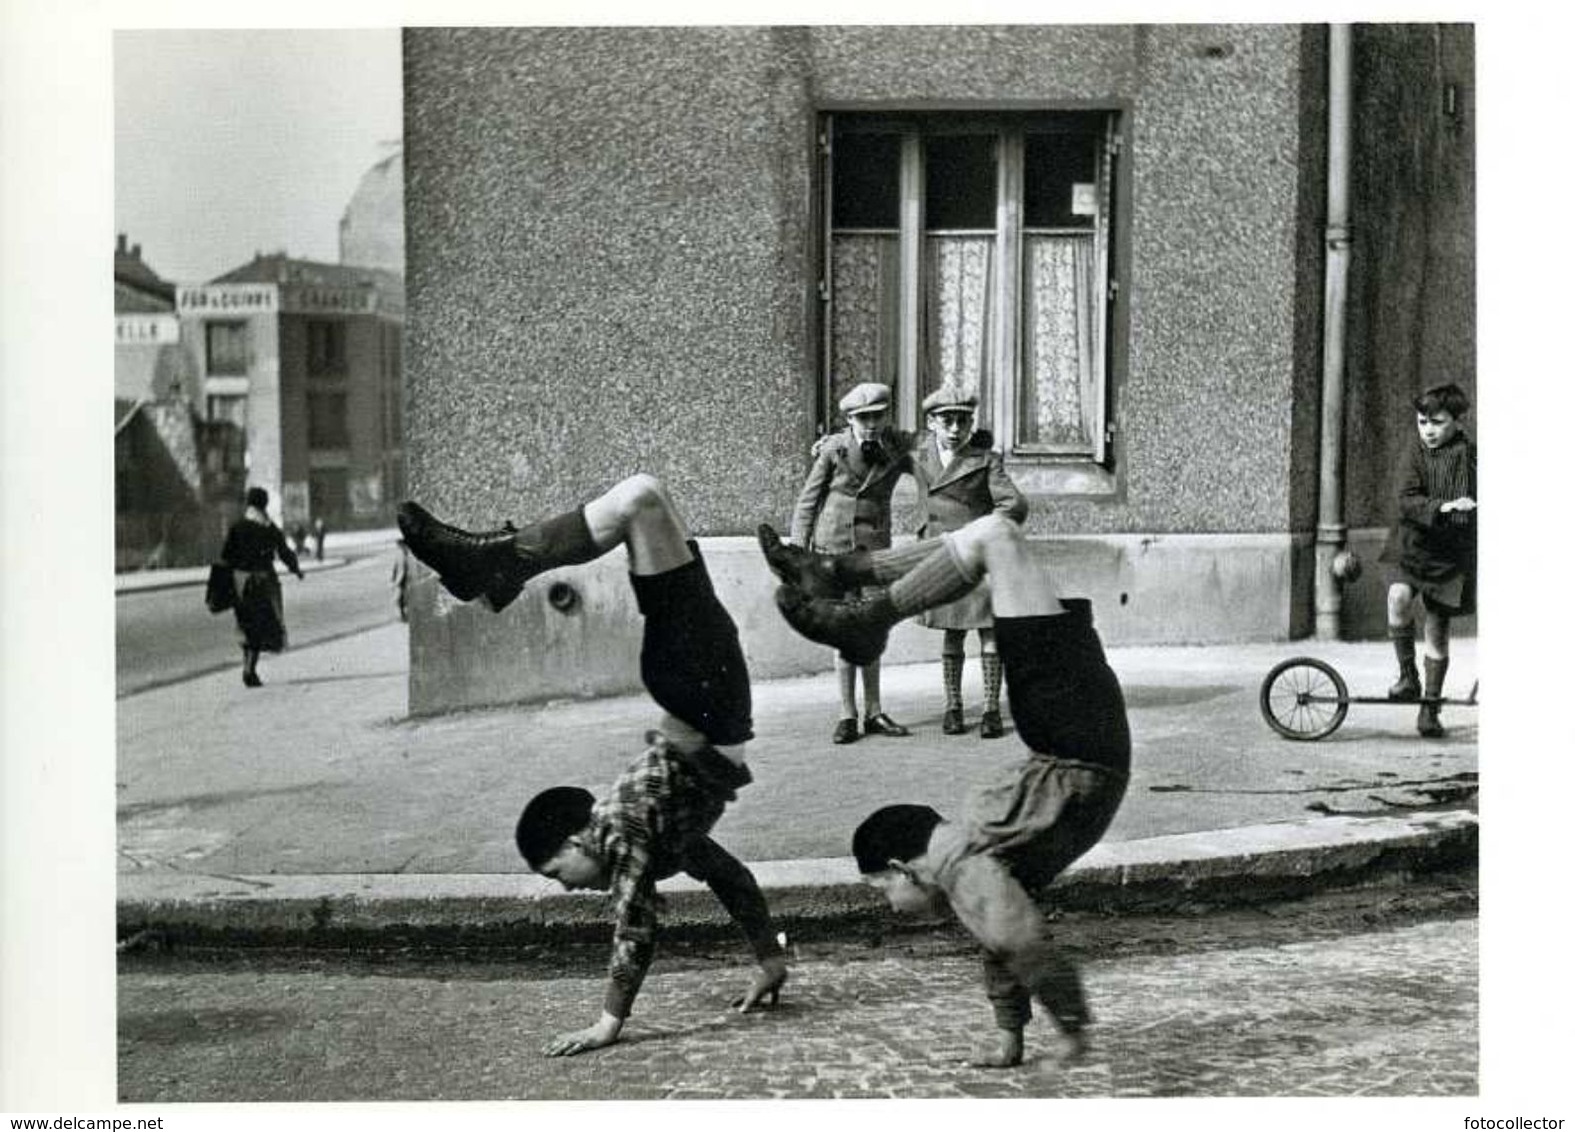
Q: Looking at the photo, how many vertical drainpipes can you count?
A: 1